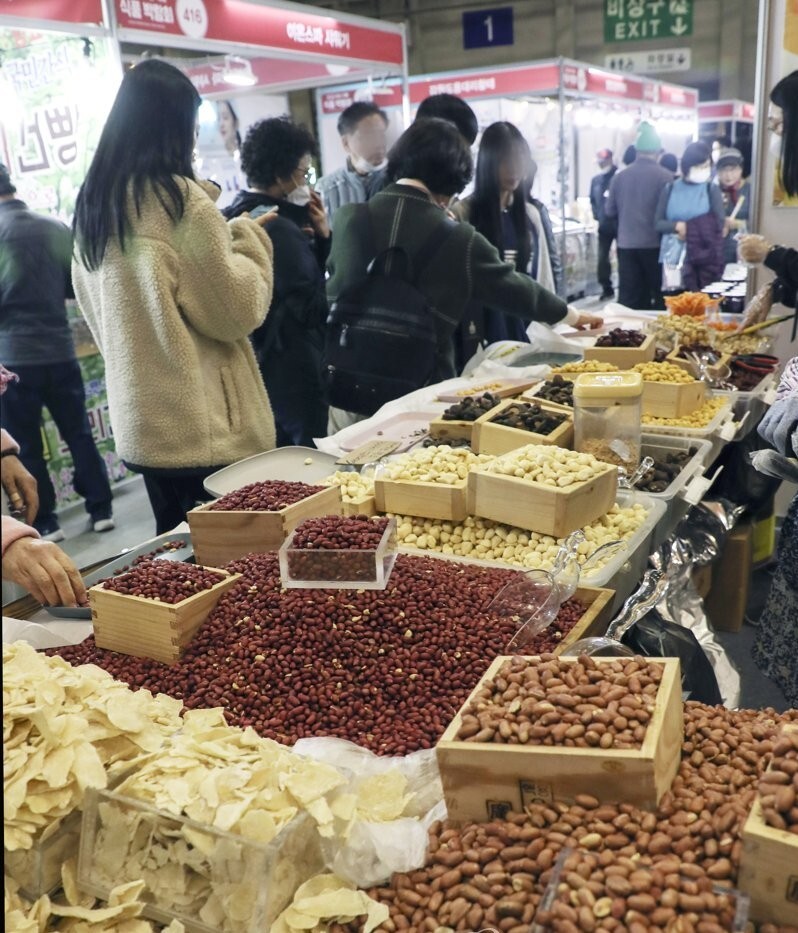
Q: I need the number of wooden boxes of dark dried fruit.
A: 5